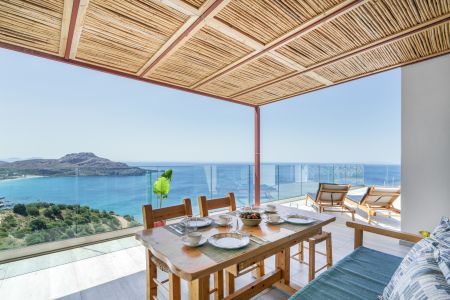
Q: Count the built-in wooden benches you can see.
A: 1